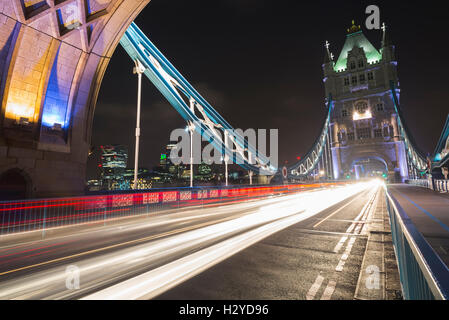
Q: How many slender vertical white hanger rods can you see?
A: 4